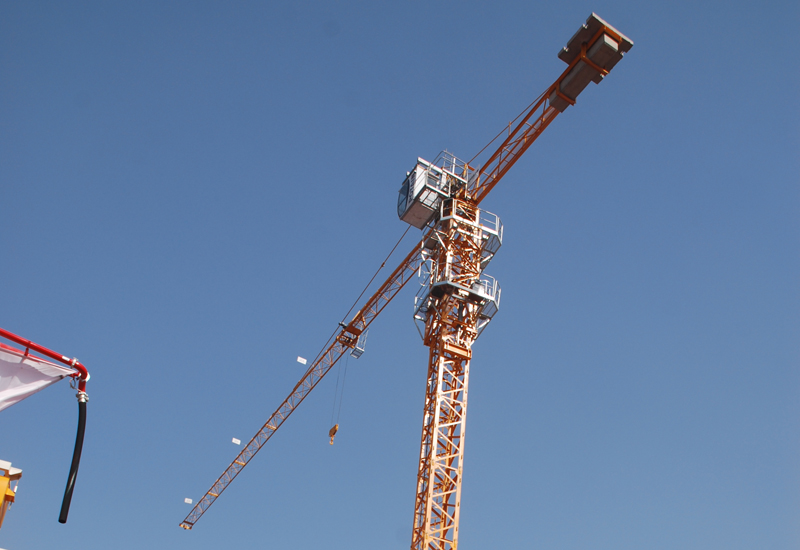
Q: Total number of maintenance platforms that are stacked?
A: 2